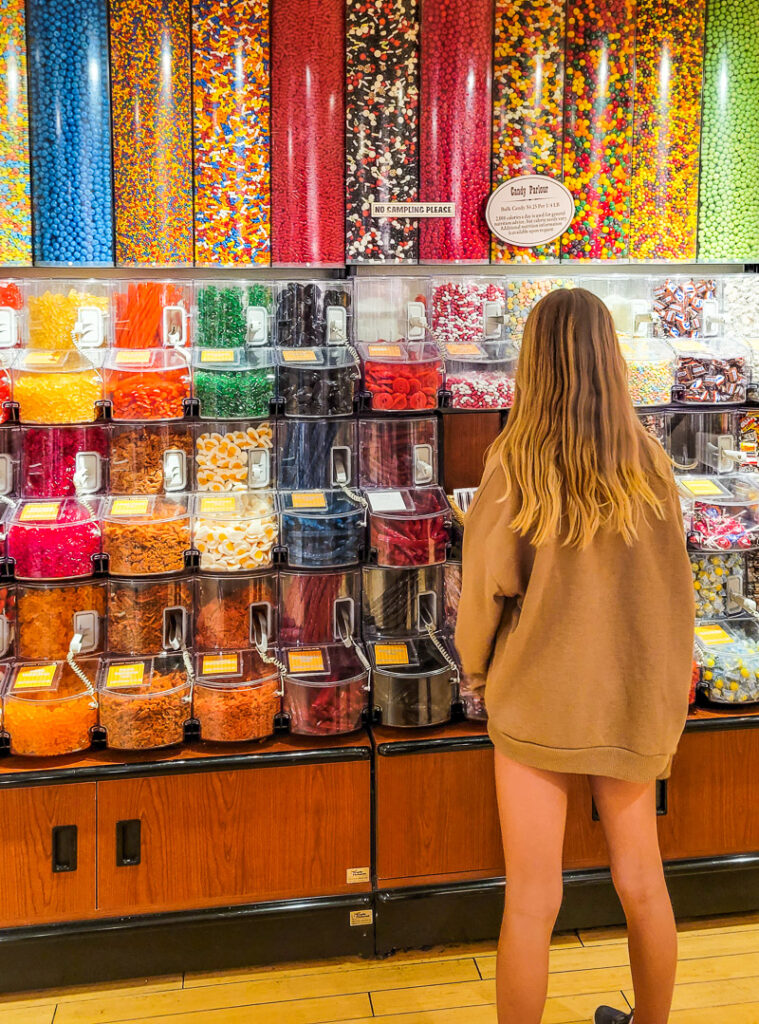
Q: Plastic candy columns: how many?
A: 11